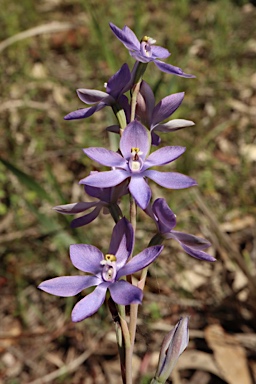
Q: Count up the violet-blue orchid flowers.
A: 7